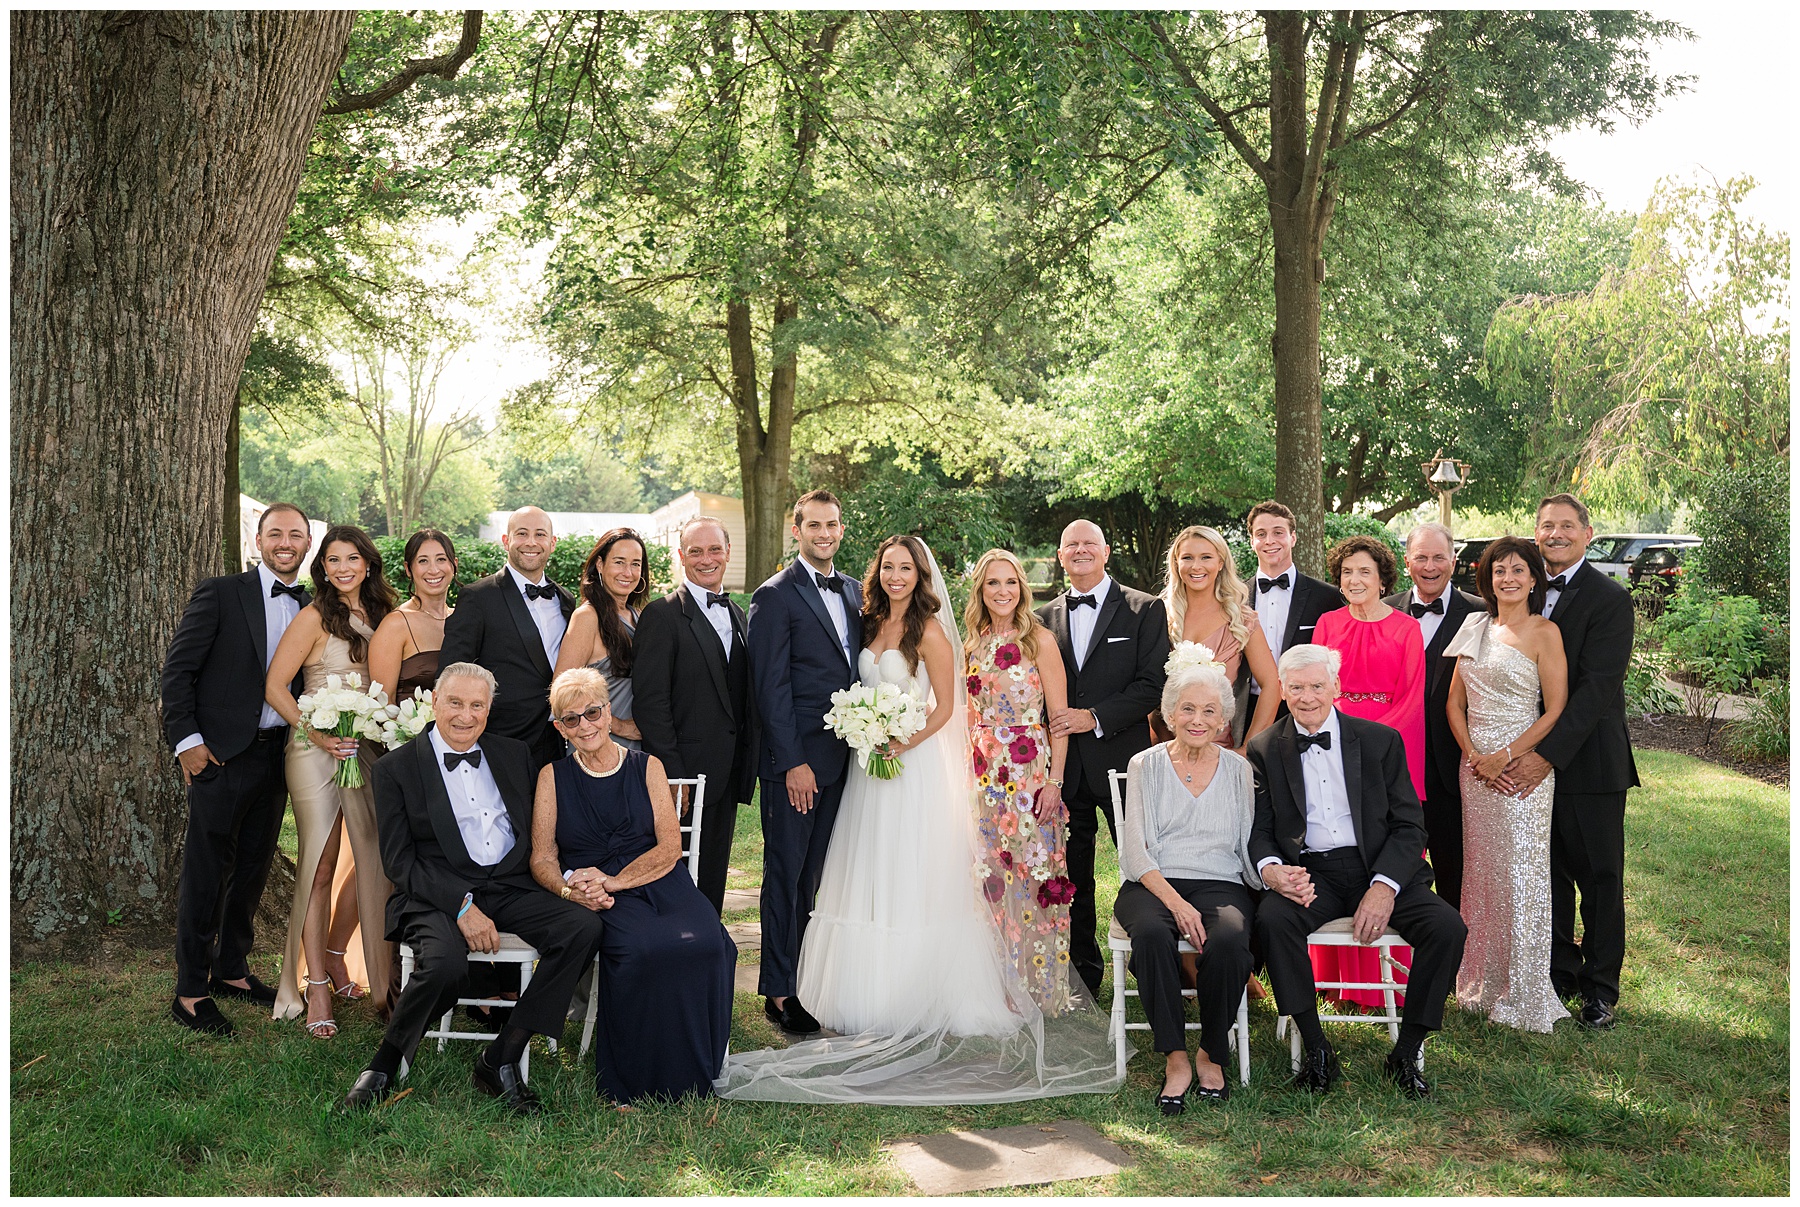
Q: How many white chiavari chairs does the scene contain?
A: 4